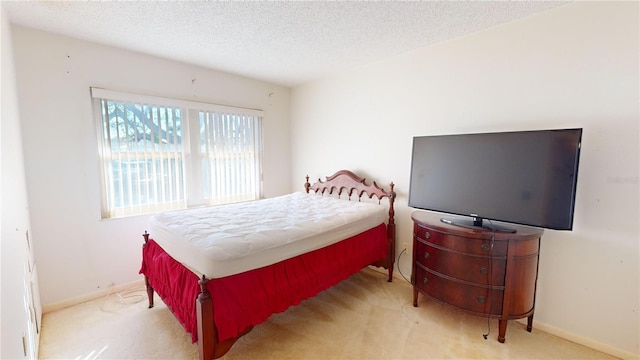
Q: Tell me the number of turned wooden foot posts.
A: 2